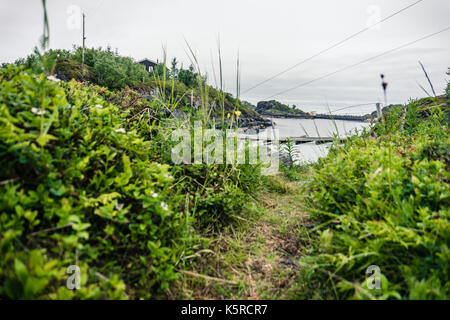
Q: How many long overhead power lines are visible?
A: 2